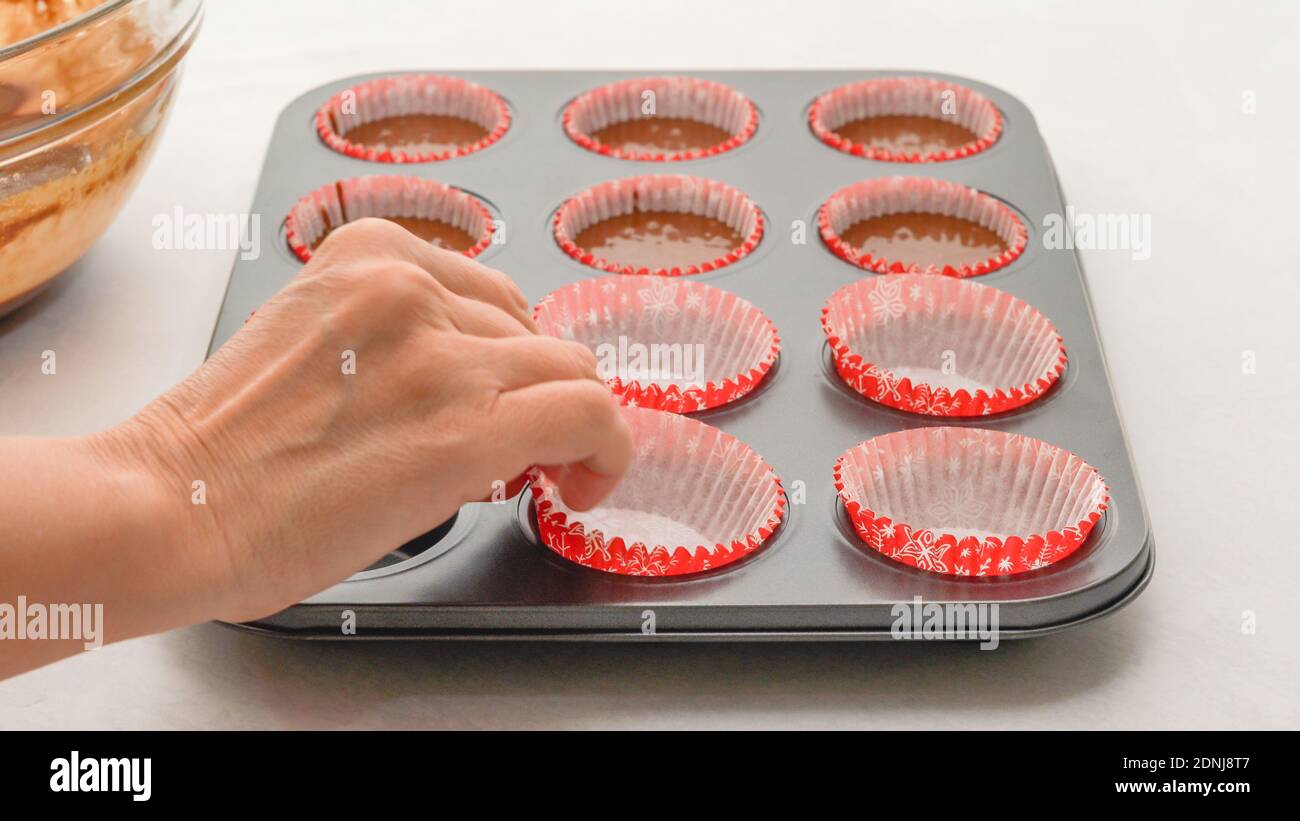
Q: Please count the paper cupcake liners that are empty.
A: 4